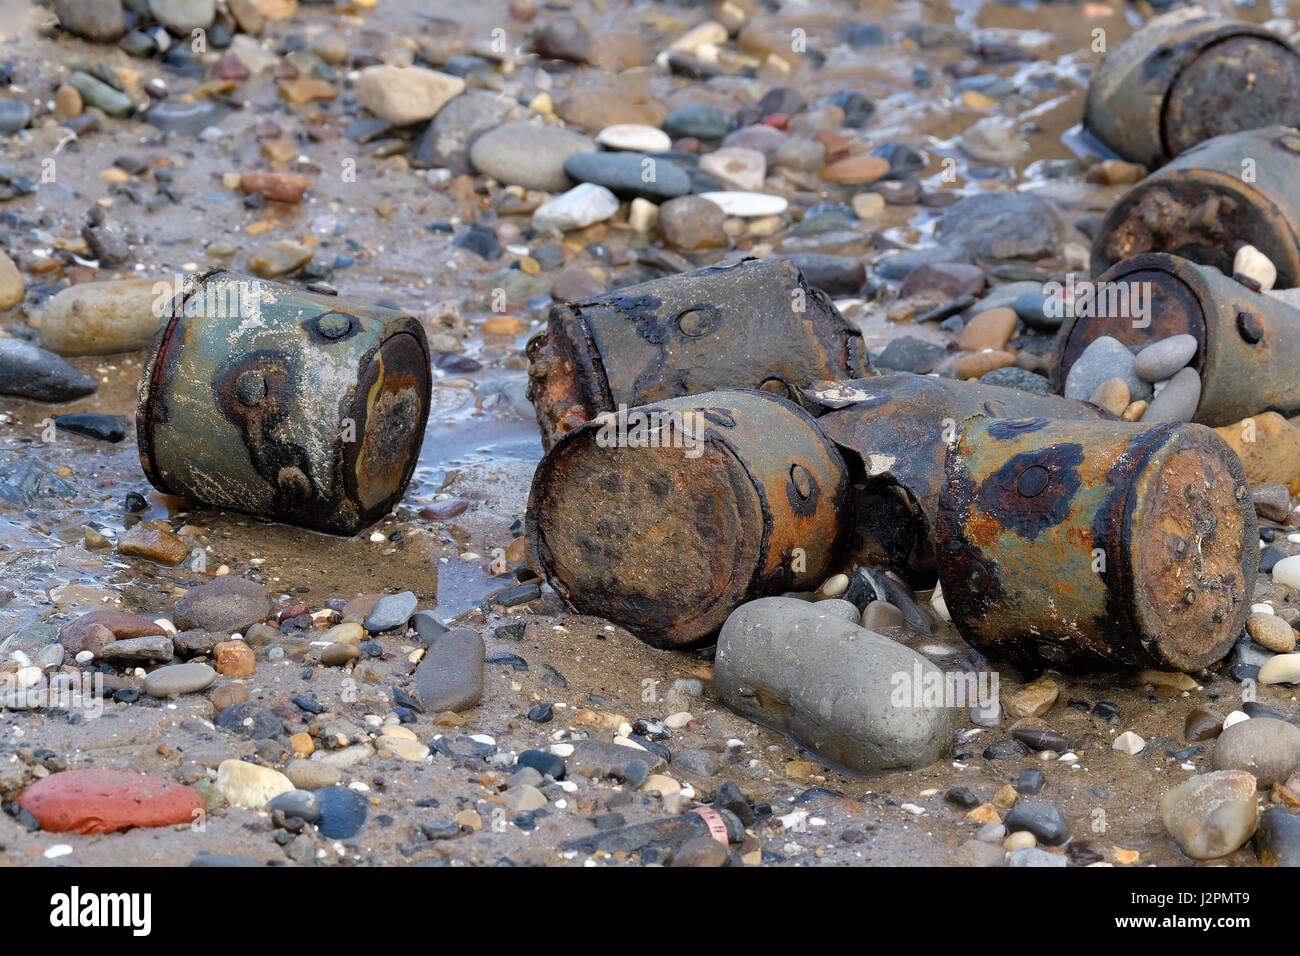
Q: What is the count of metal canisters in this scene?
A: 8